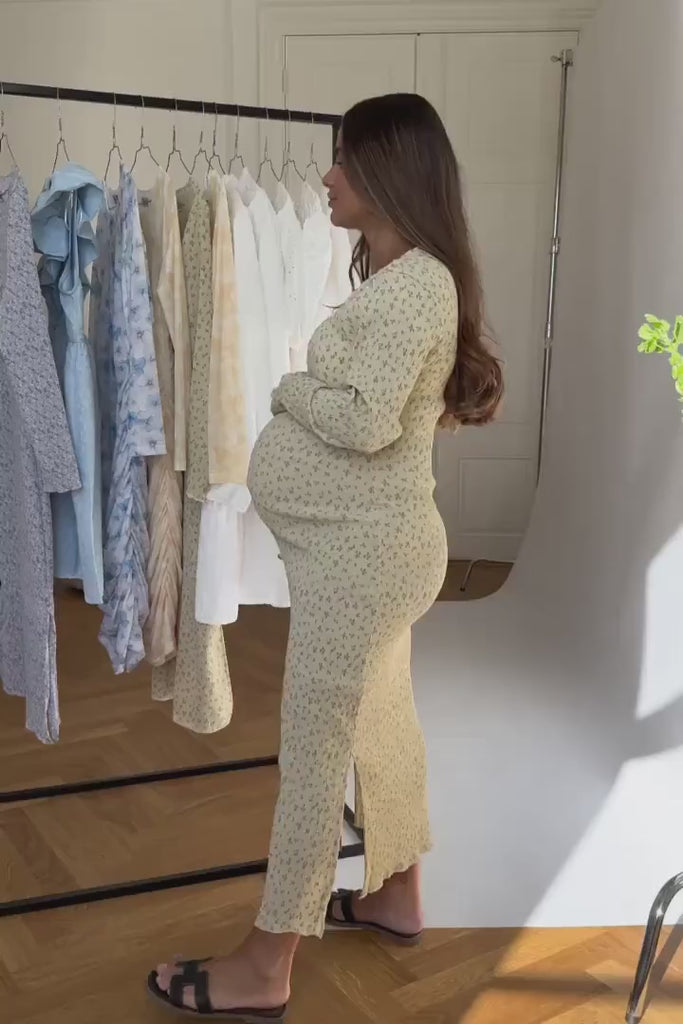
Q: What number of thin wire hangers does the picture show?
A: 11